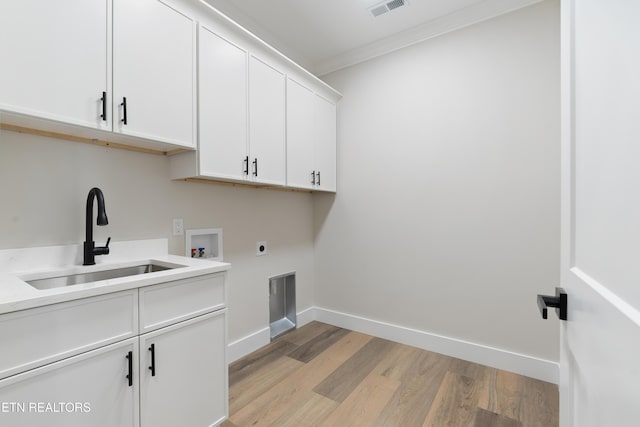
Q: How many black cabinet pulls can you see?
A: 8